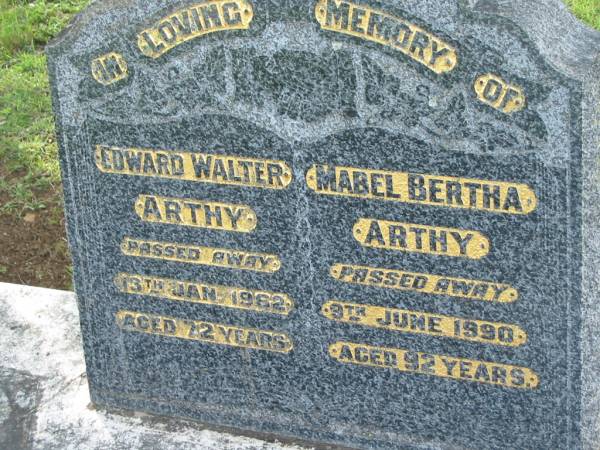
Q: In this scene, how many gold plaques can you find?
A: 14